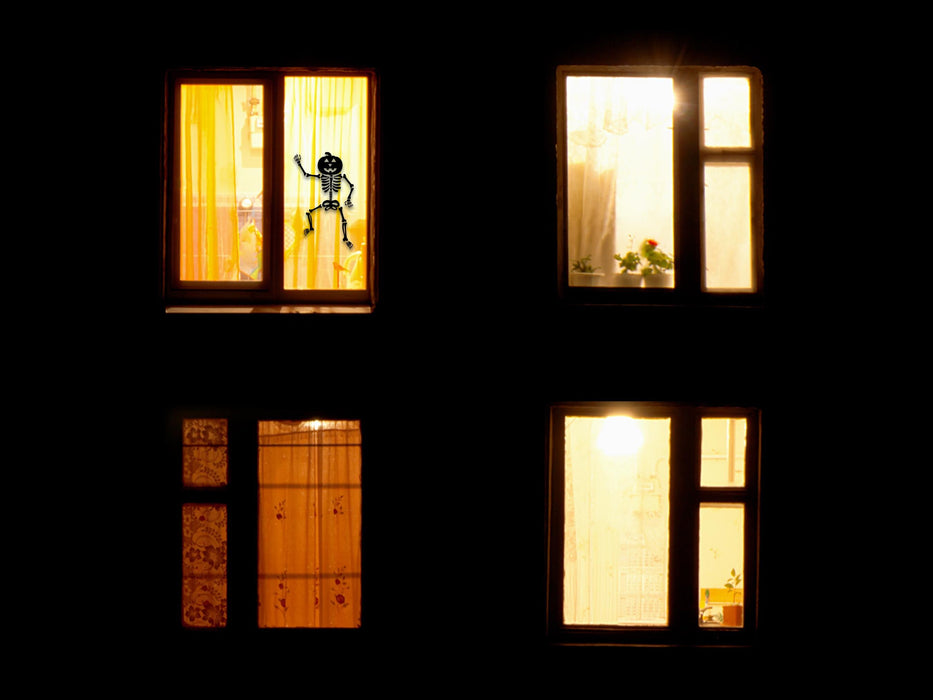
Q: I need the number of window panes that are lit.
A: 11